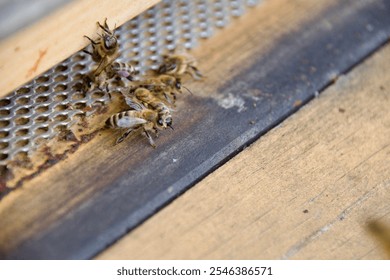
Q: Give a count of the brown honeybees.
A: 6